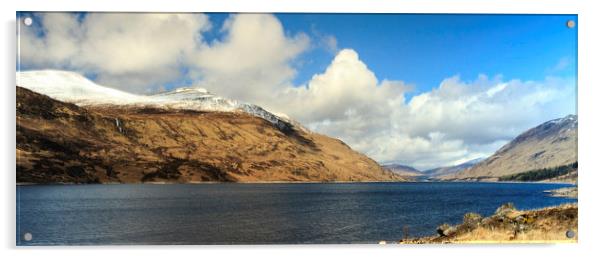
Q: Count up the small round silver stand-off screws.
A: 4